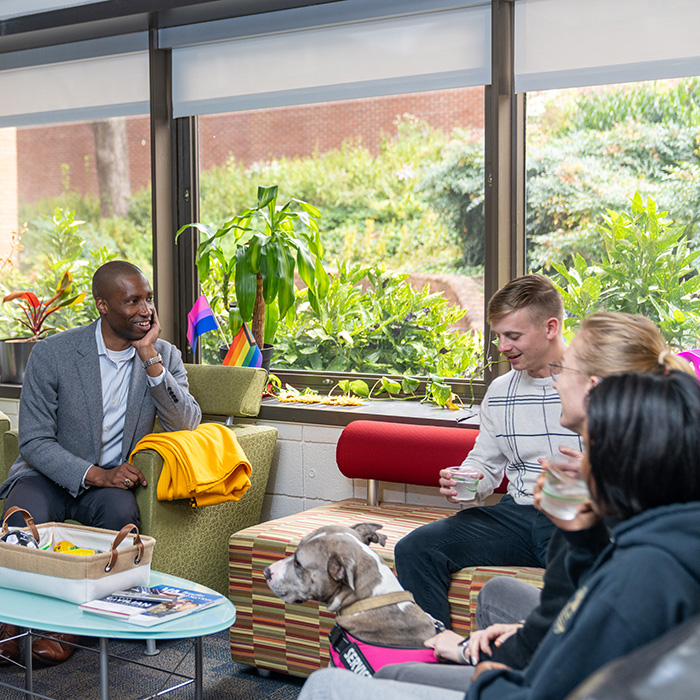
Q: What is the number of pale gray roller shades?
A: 3